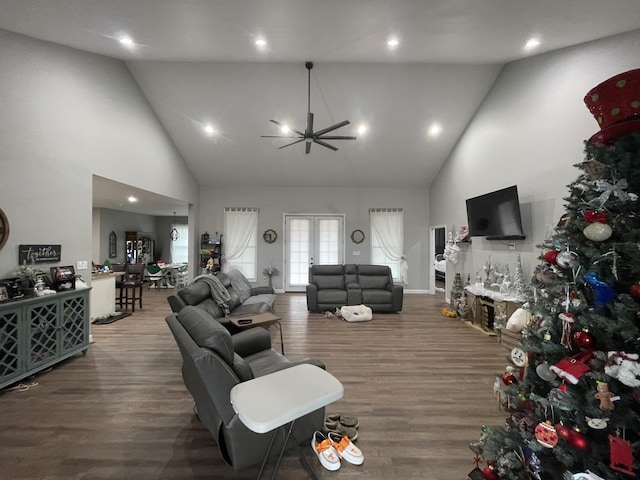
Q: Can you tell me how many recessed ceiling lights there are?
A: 9